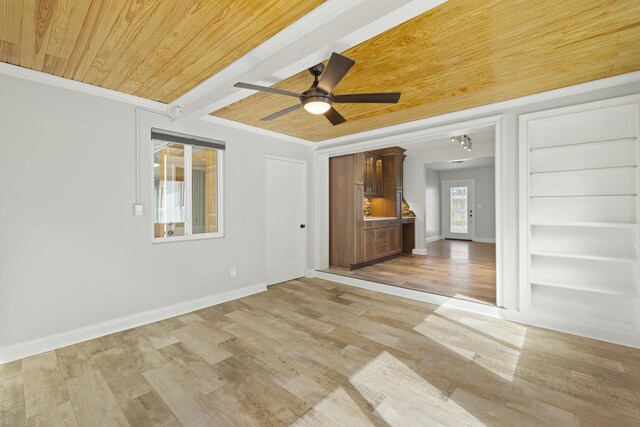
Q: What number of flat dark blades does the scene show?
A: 5